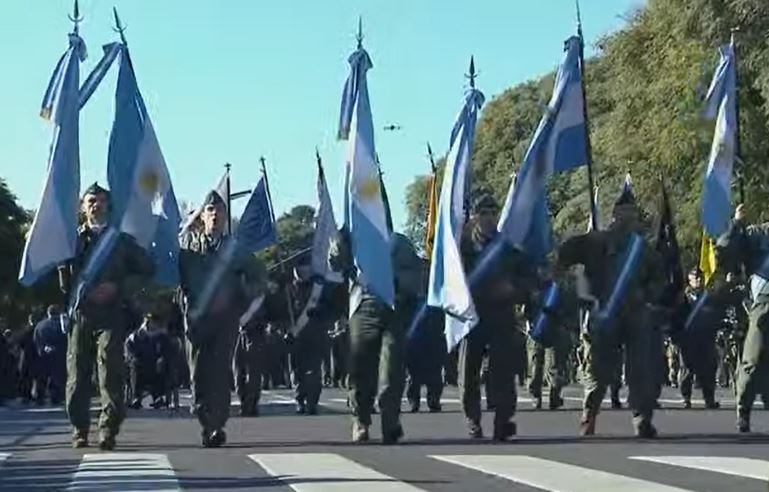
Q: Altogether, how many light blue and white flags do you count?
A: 6